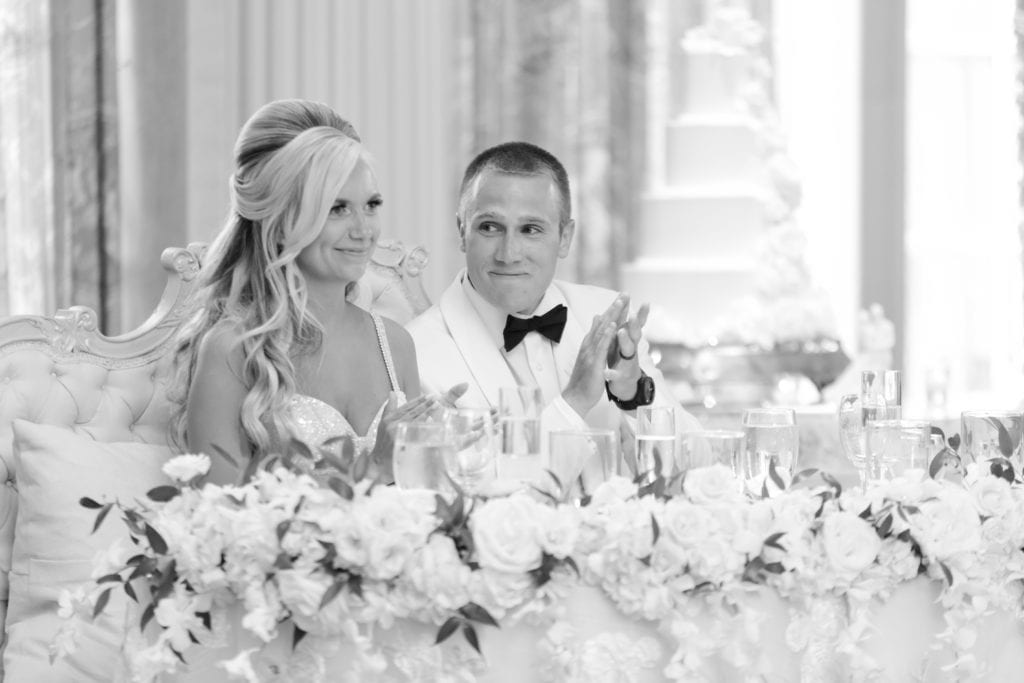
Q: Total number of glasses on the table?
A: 11